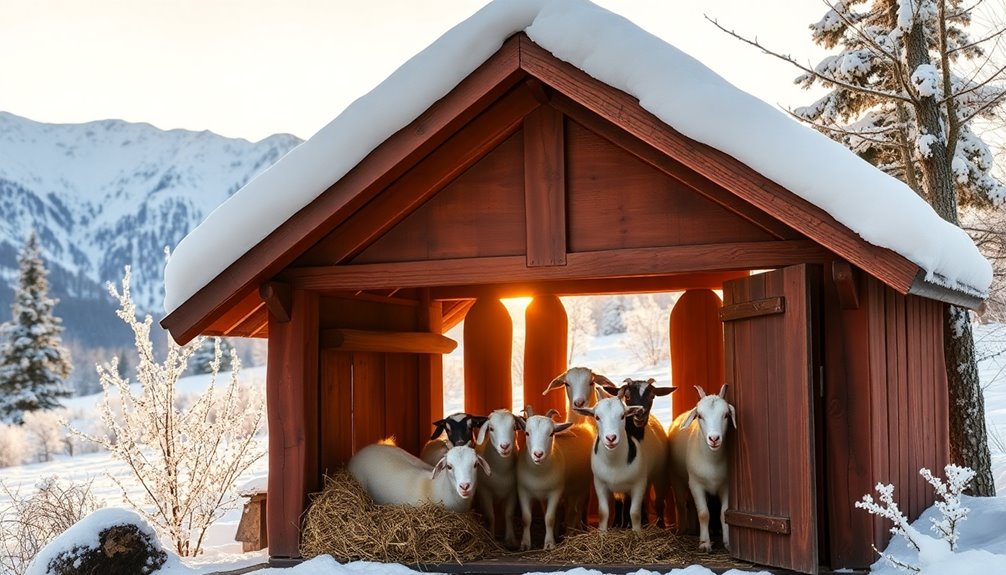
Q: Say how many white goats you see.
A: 6